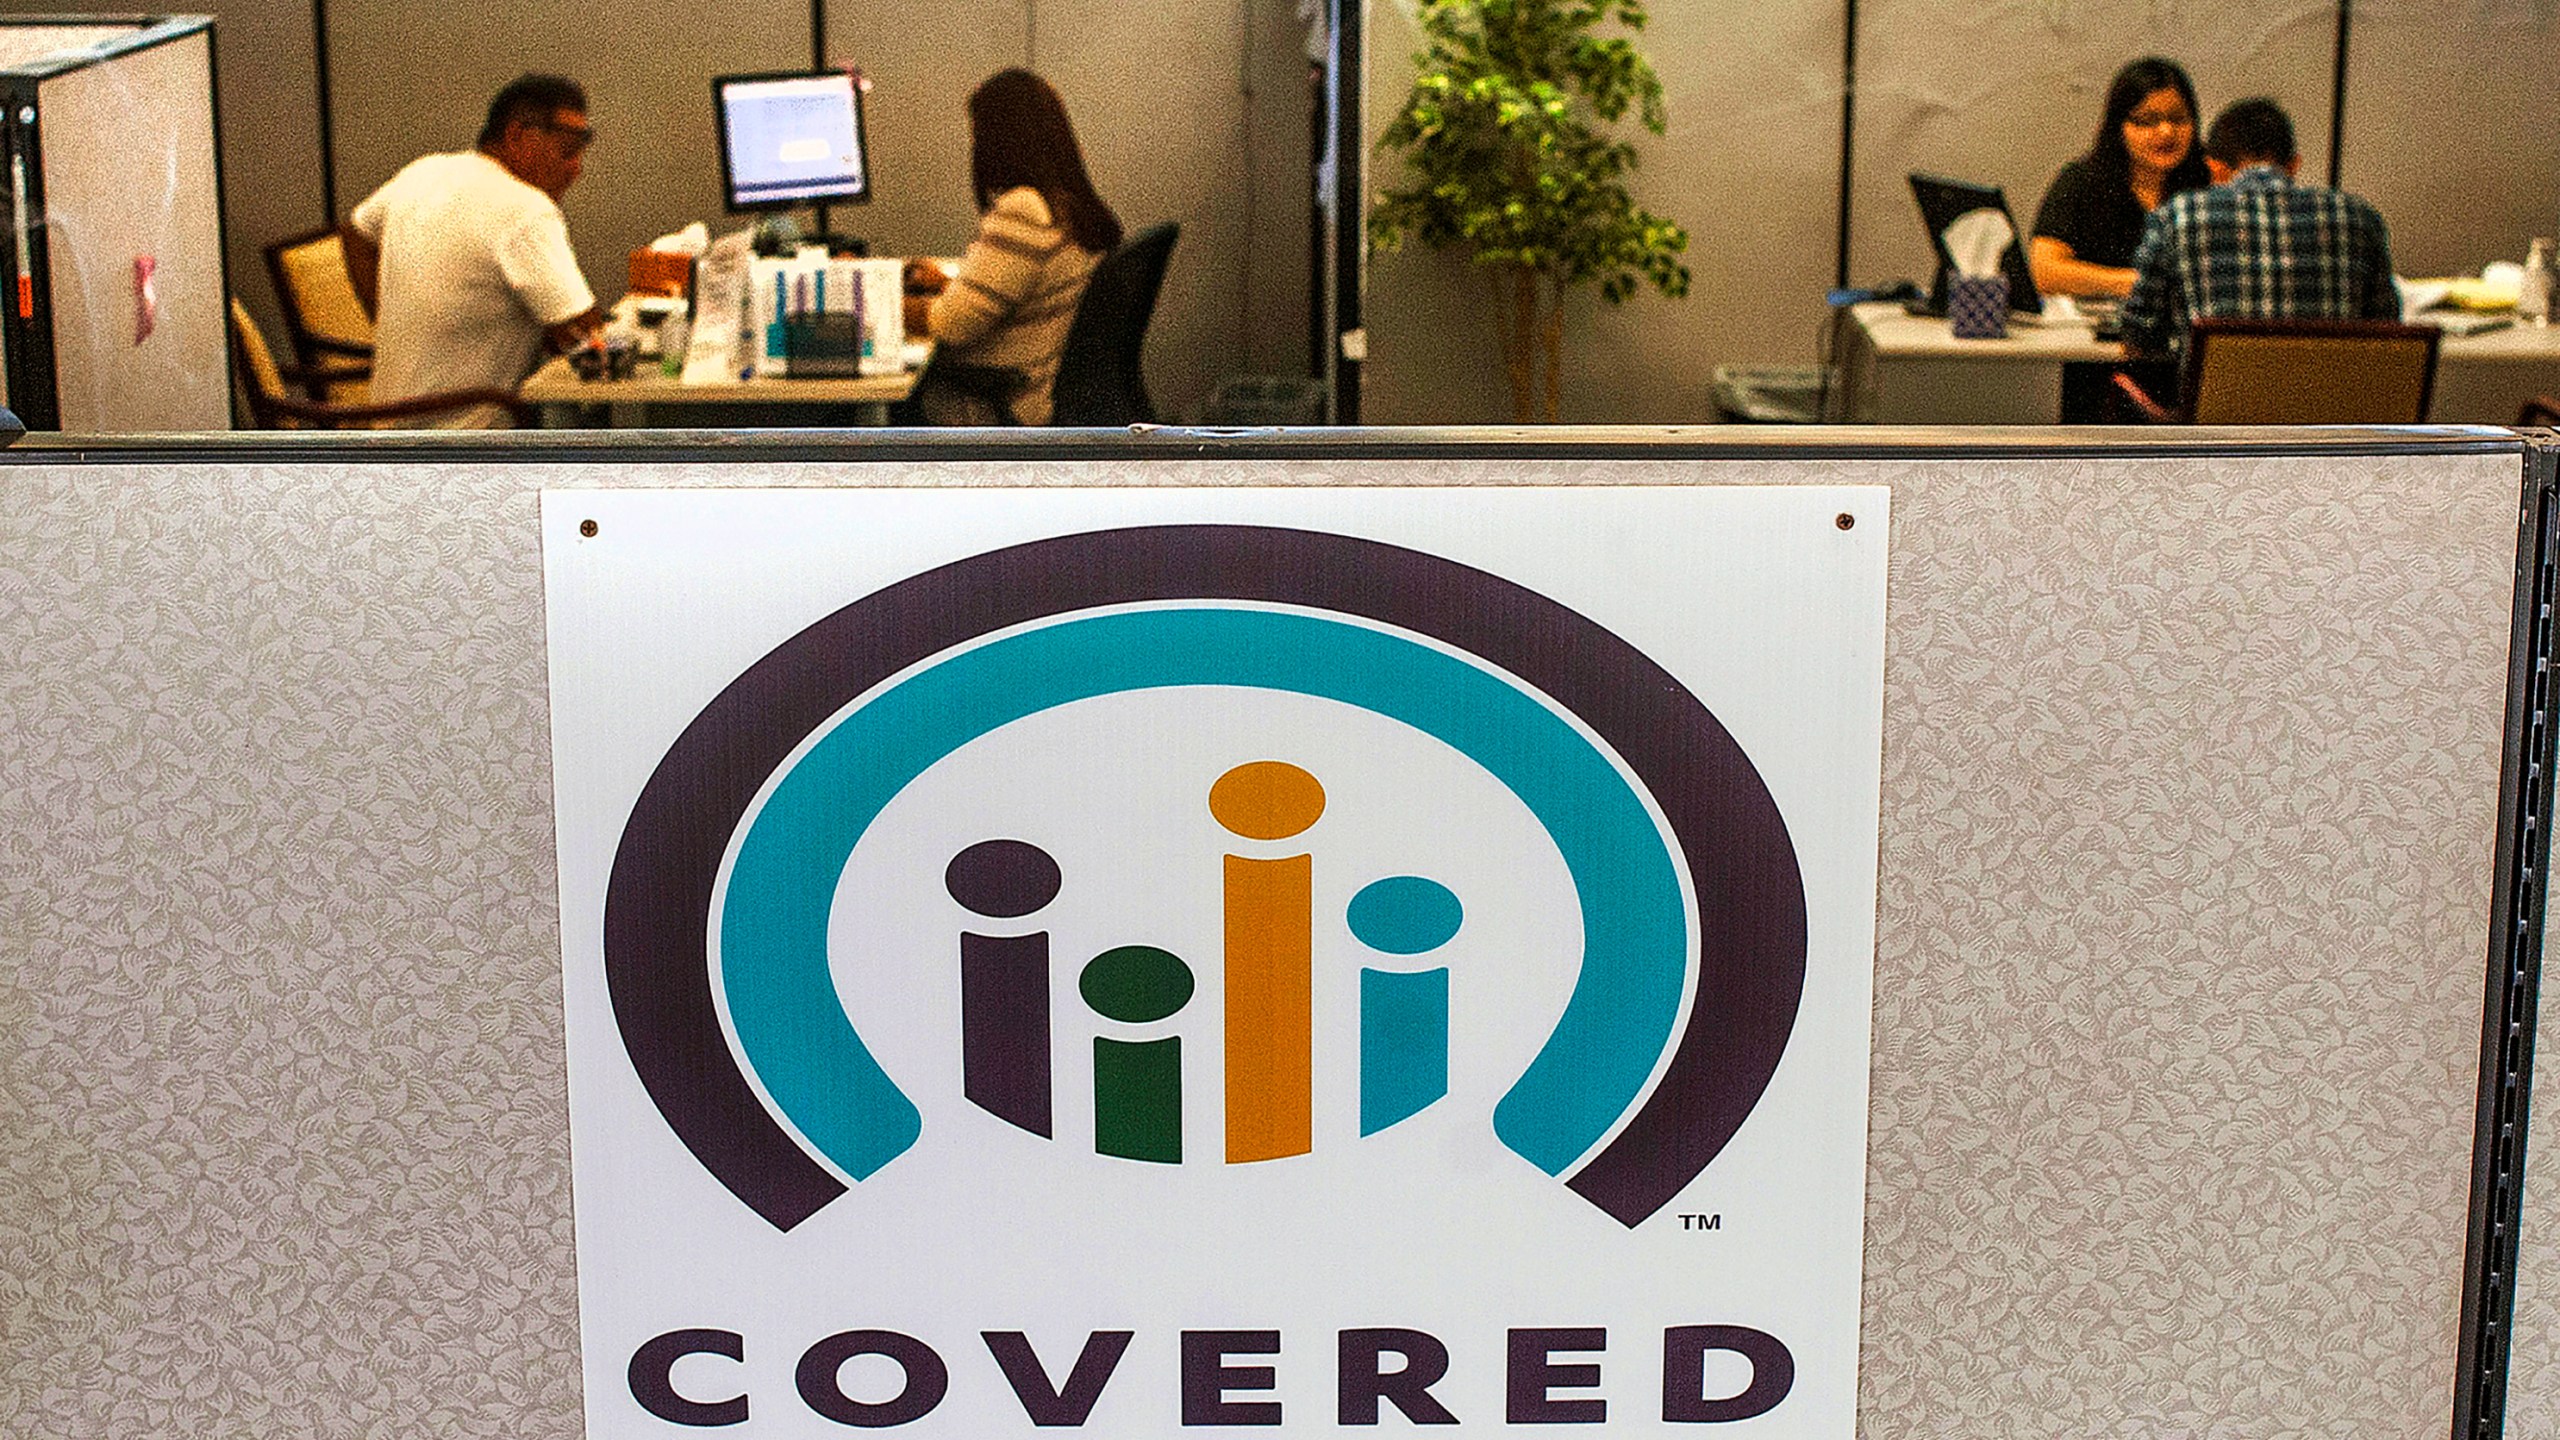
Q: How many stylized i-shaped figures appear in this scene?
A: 4